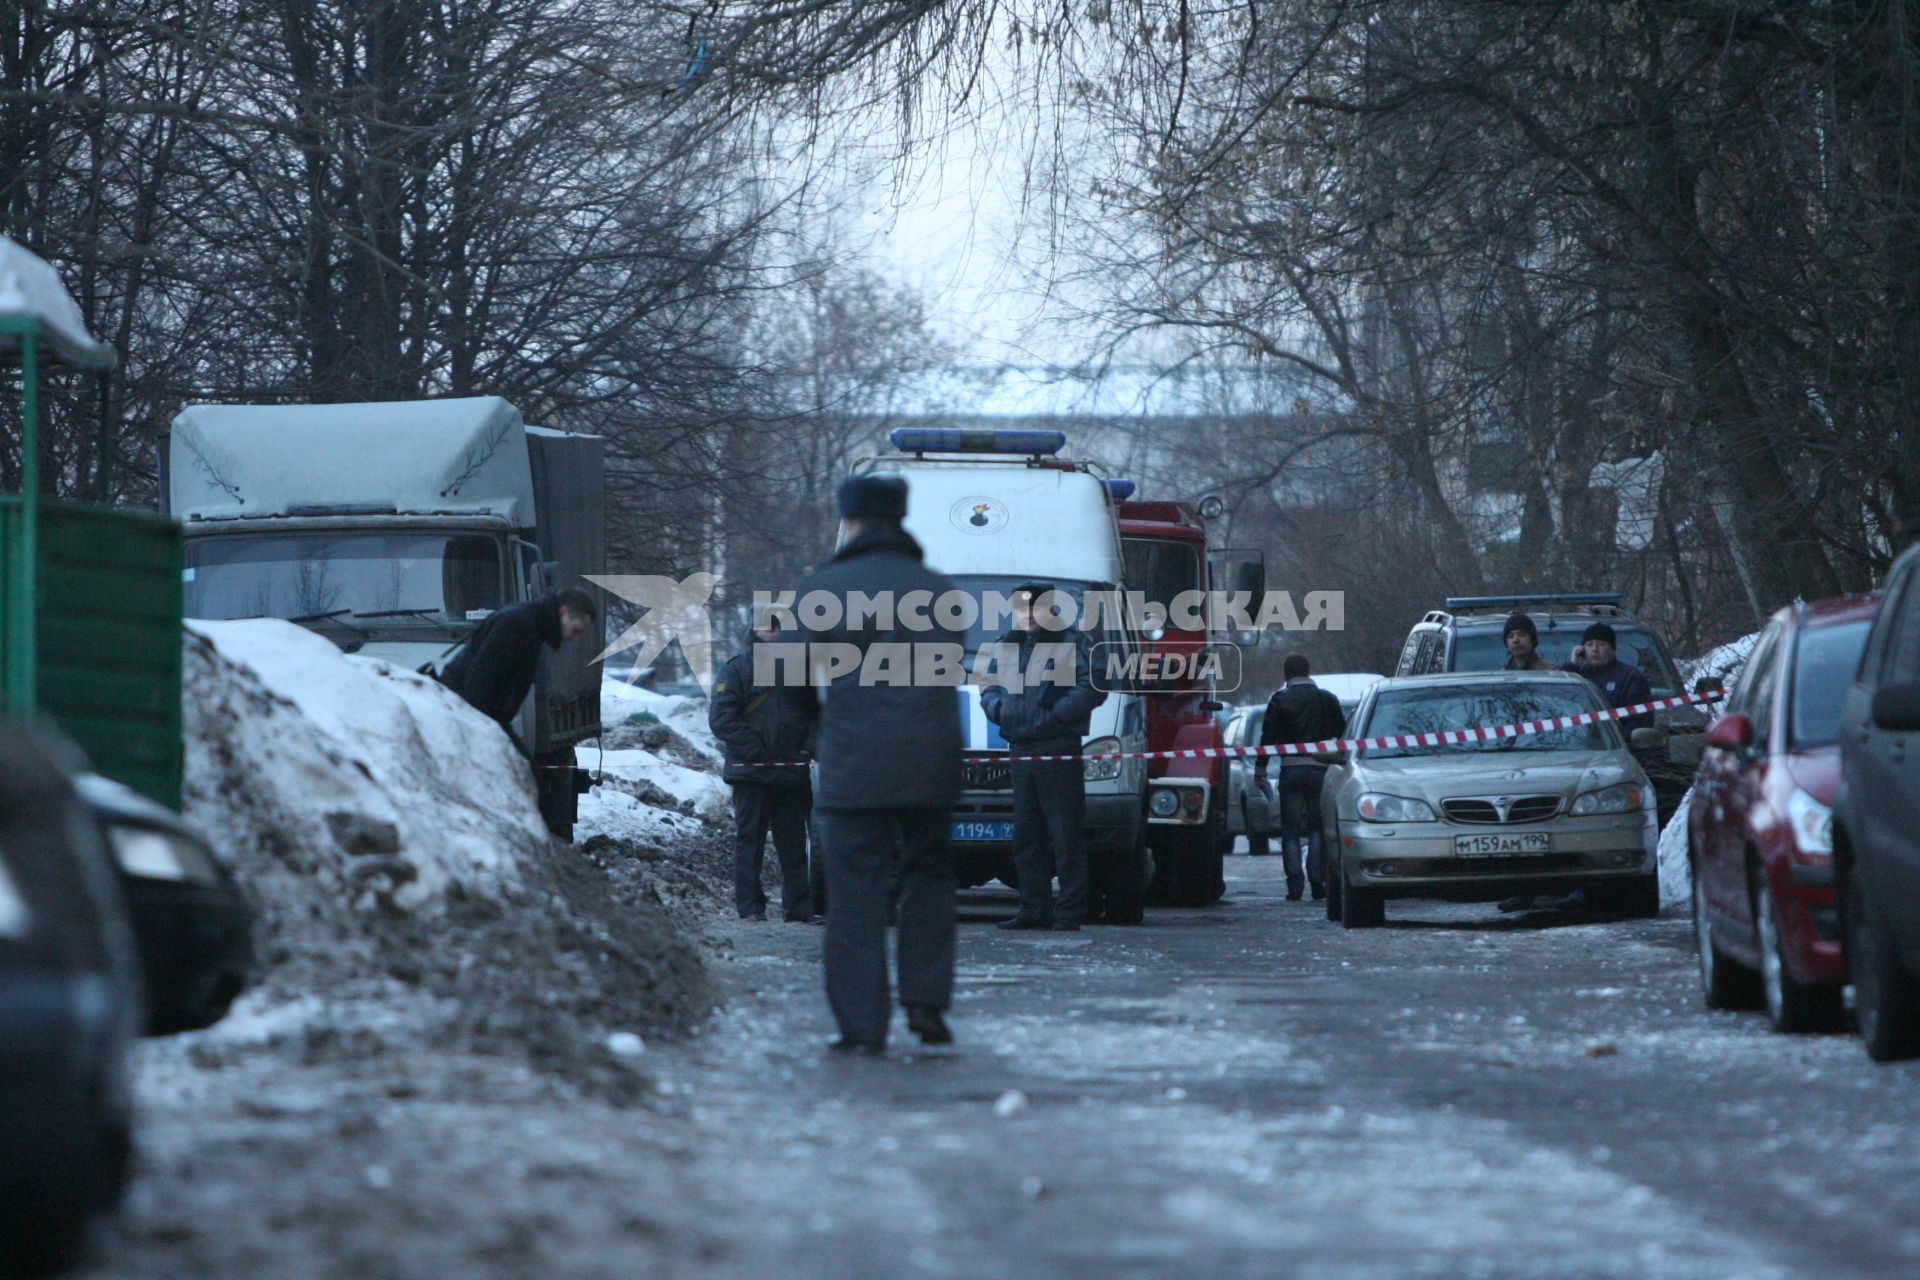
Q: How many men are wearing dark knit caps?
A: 2